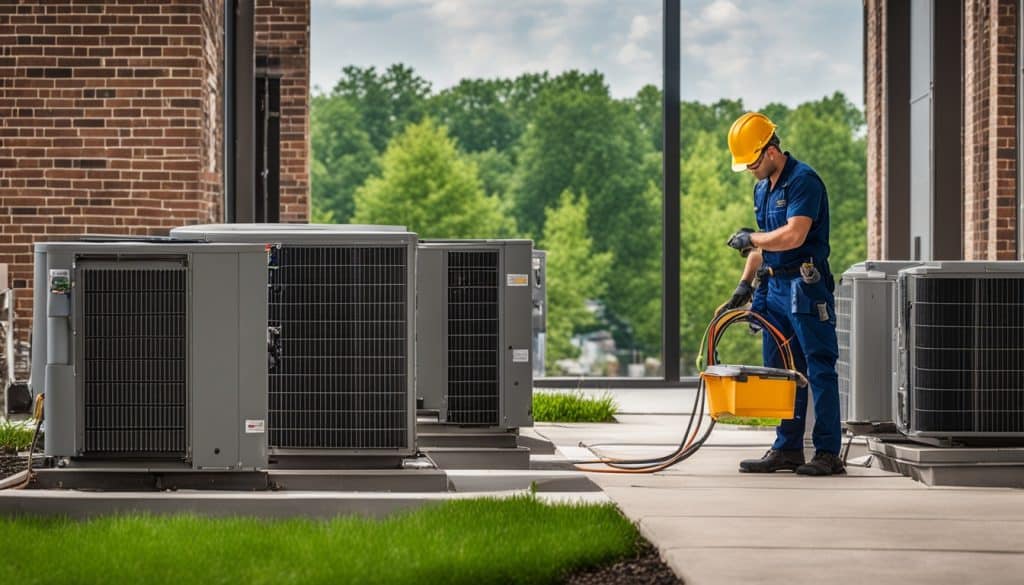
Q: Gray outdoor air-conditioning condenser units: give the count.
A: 5